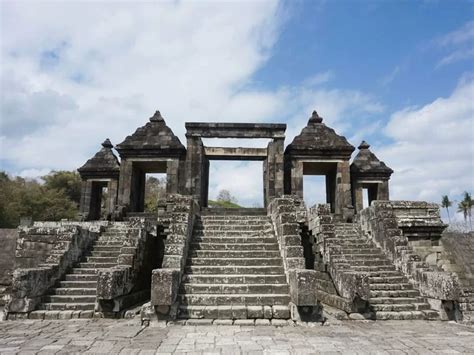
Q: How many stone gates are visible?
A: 5